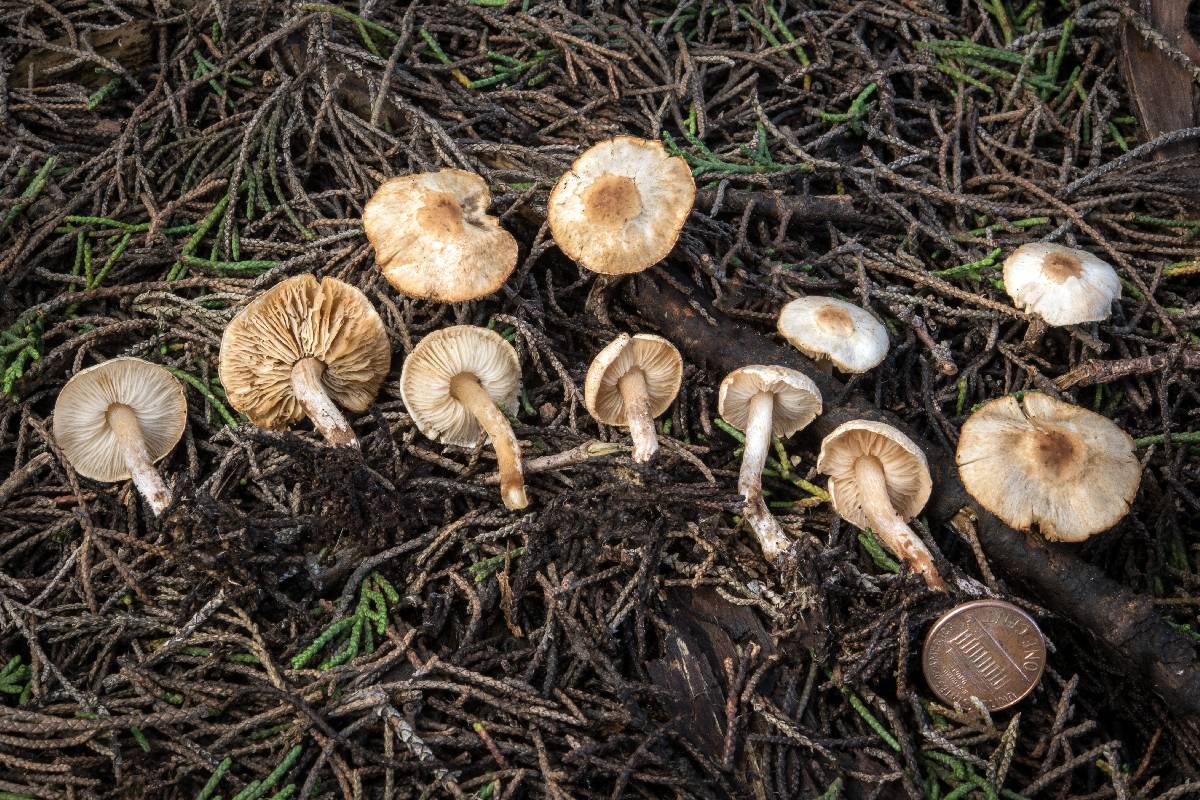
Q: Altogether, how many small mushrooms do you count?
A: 11